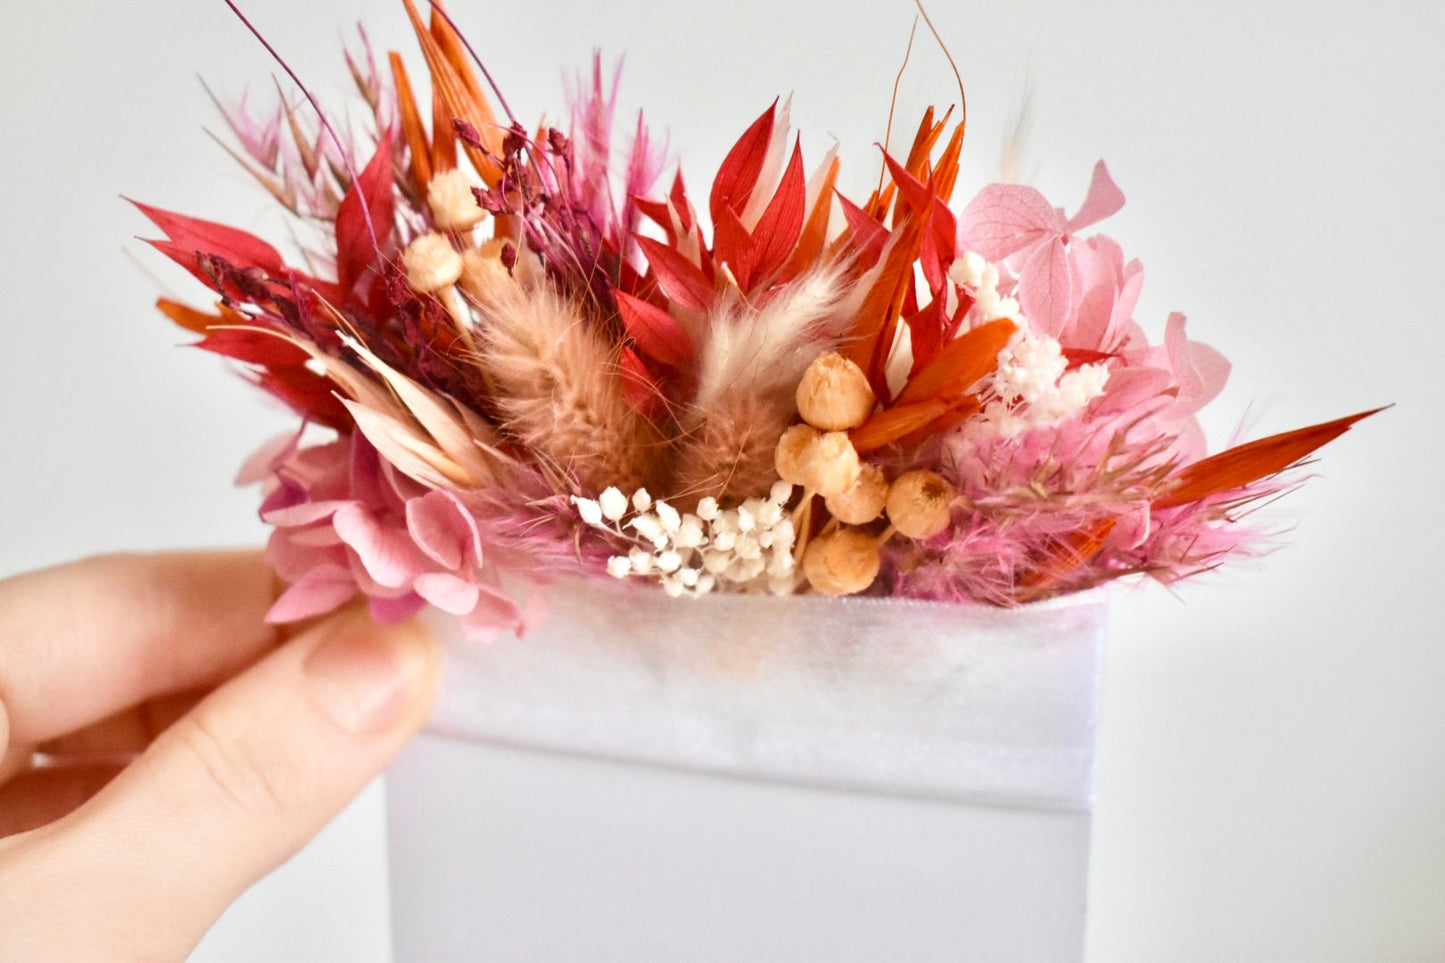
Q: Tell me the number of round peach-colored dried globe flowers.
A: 8